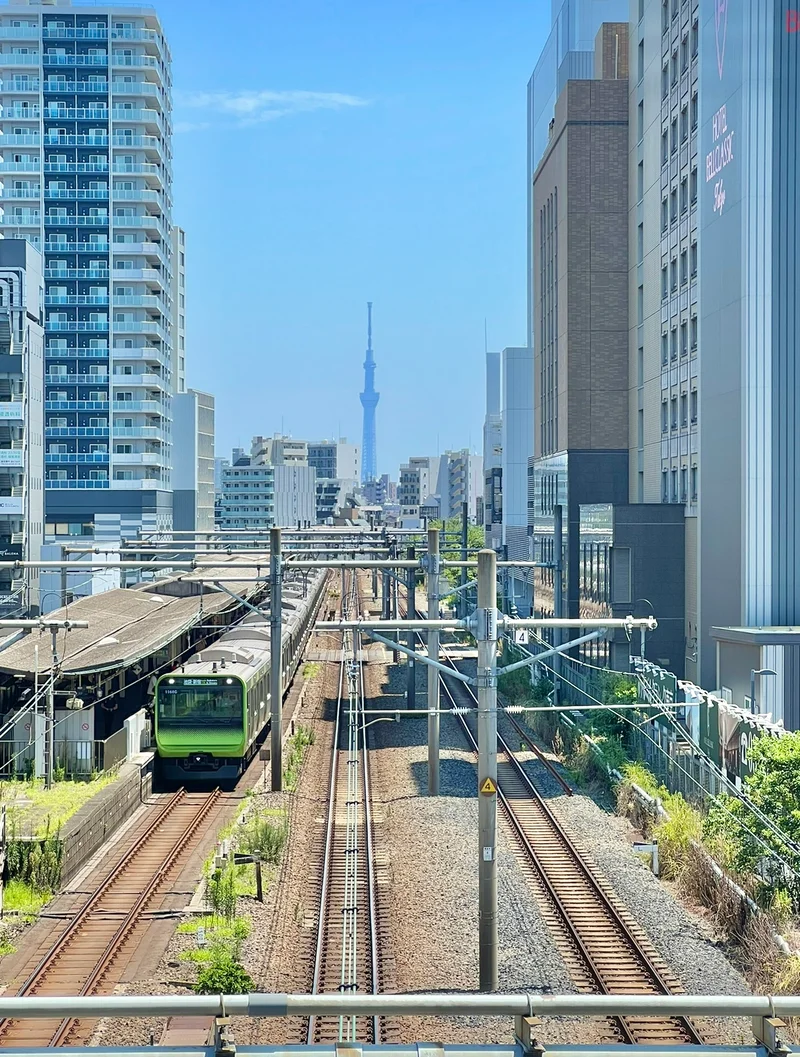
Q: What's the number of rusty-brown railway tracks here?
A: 3